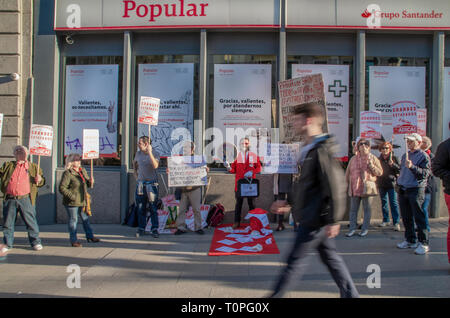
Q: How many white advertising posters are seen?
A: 5